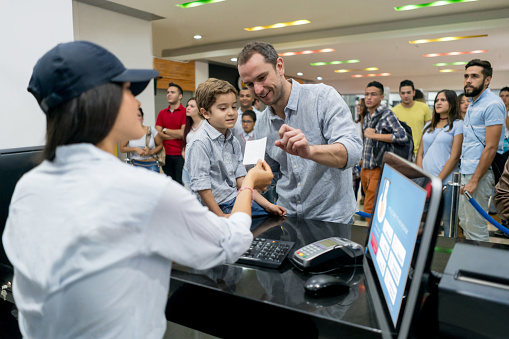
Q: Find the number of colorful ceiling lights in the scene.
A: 11